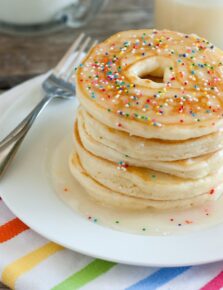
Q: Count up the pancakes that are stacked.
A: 5